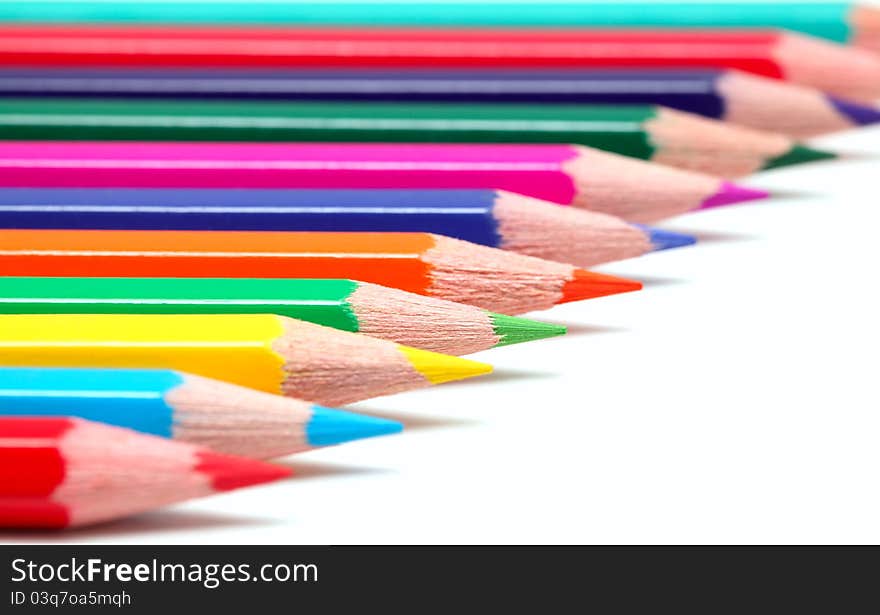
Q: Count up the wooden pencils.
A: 11